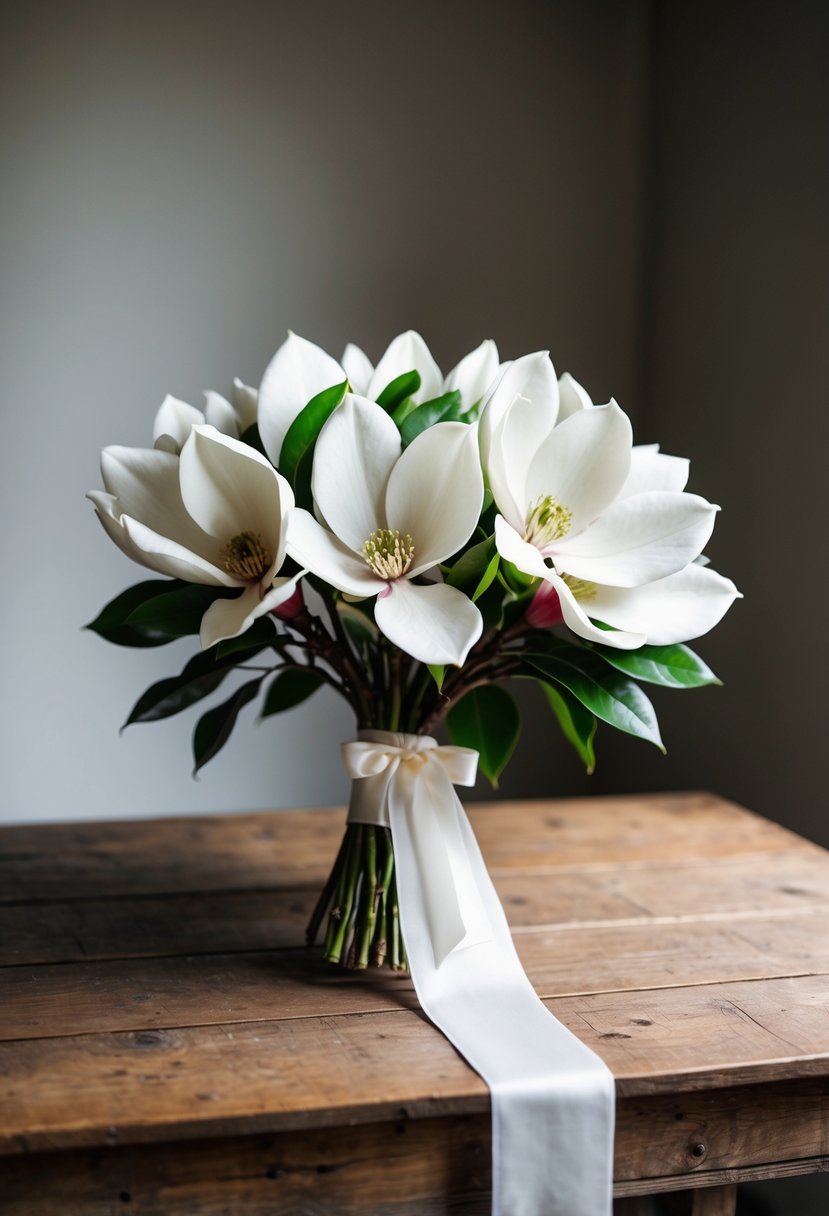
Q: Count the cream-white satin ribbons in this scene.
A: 1